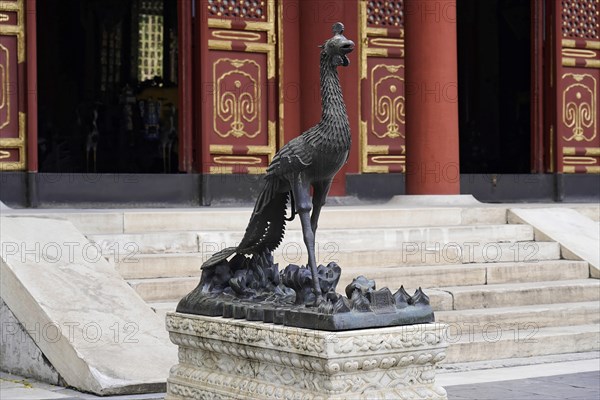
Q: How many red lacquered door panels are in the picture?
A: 4